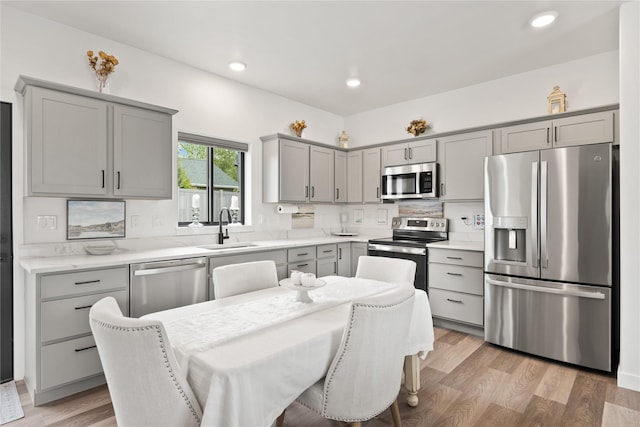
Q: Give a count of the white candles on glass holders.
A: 2